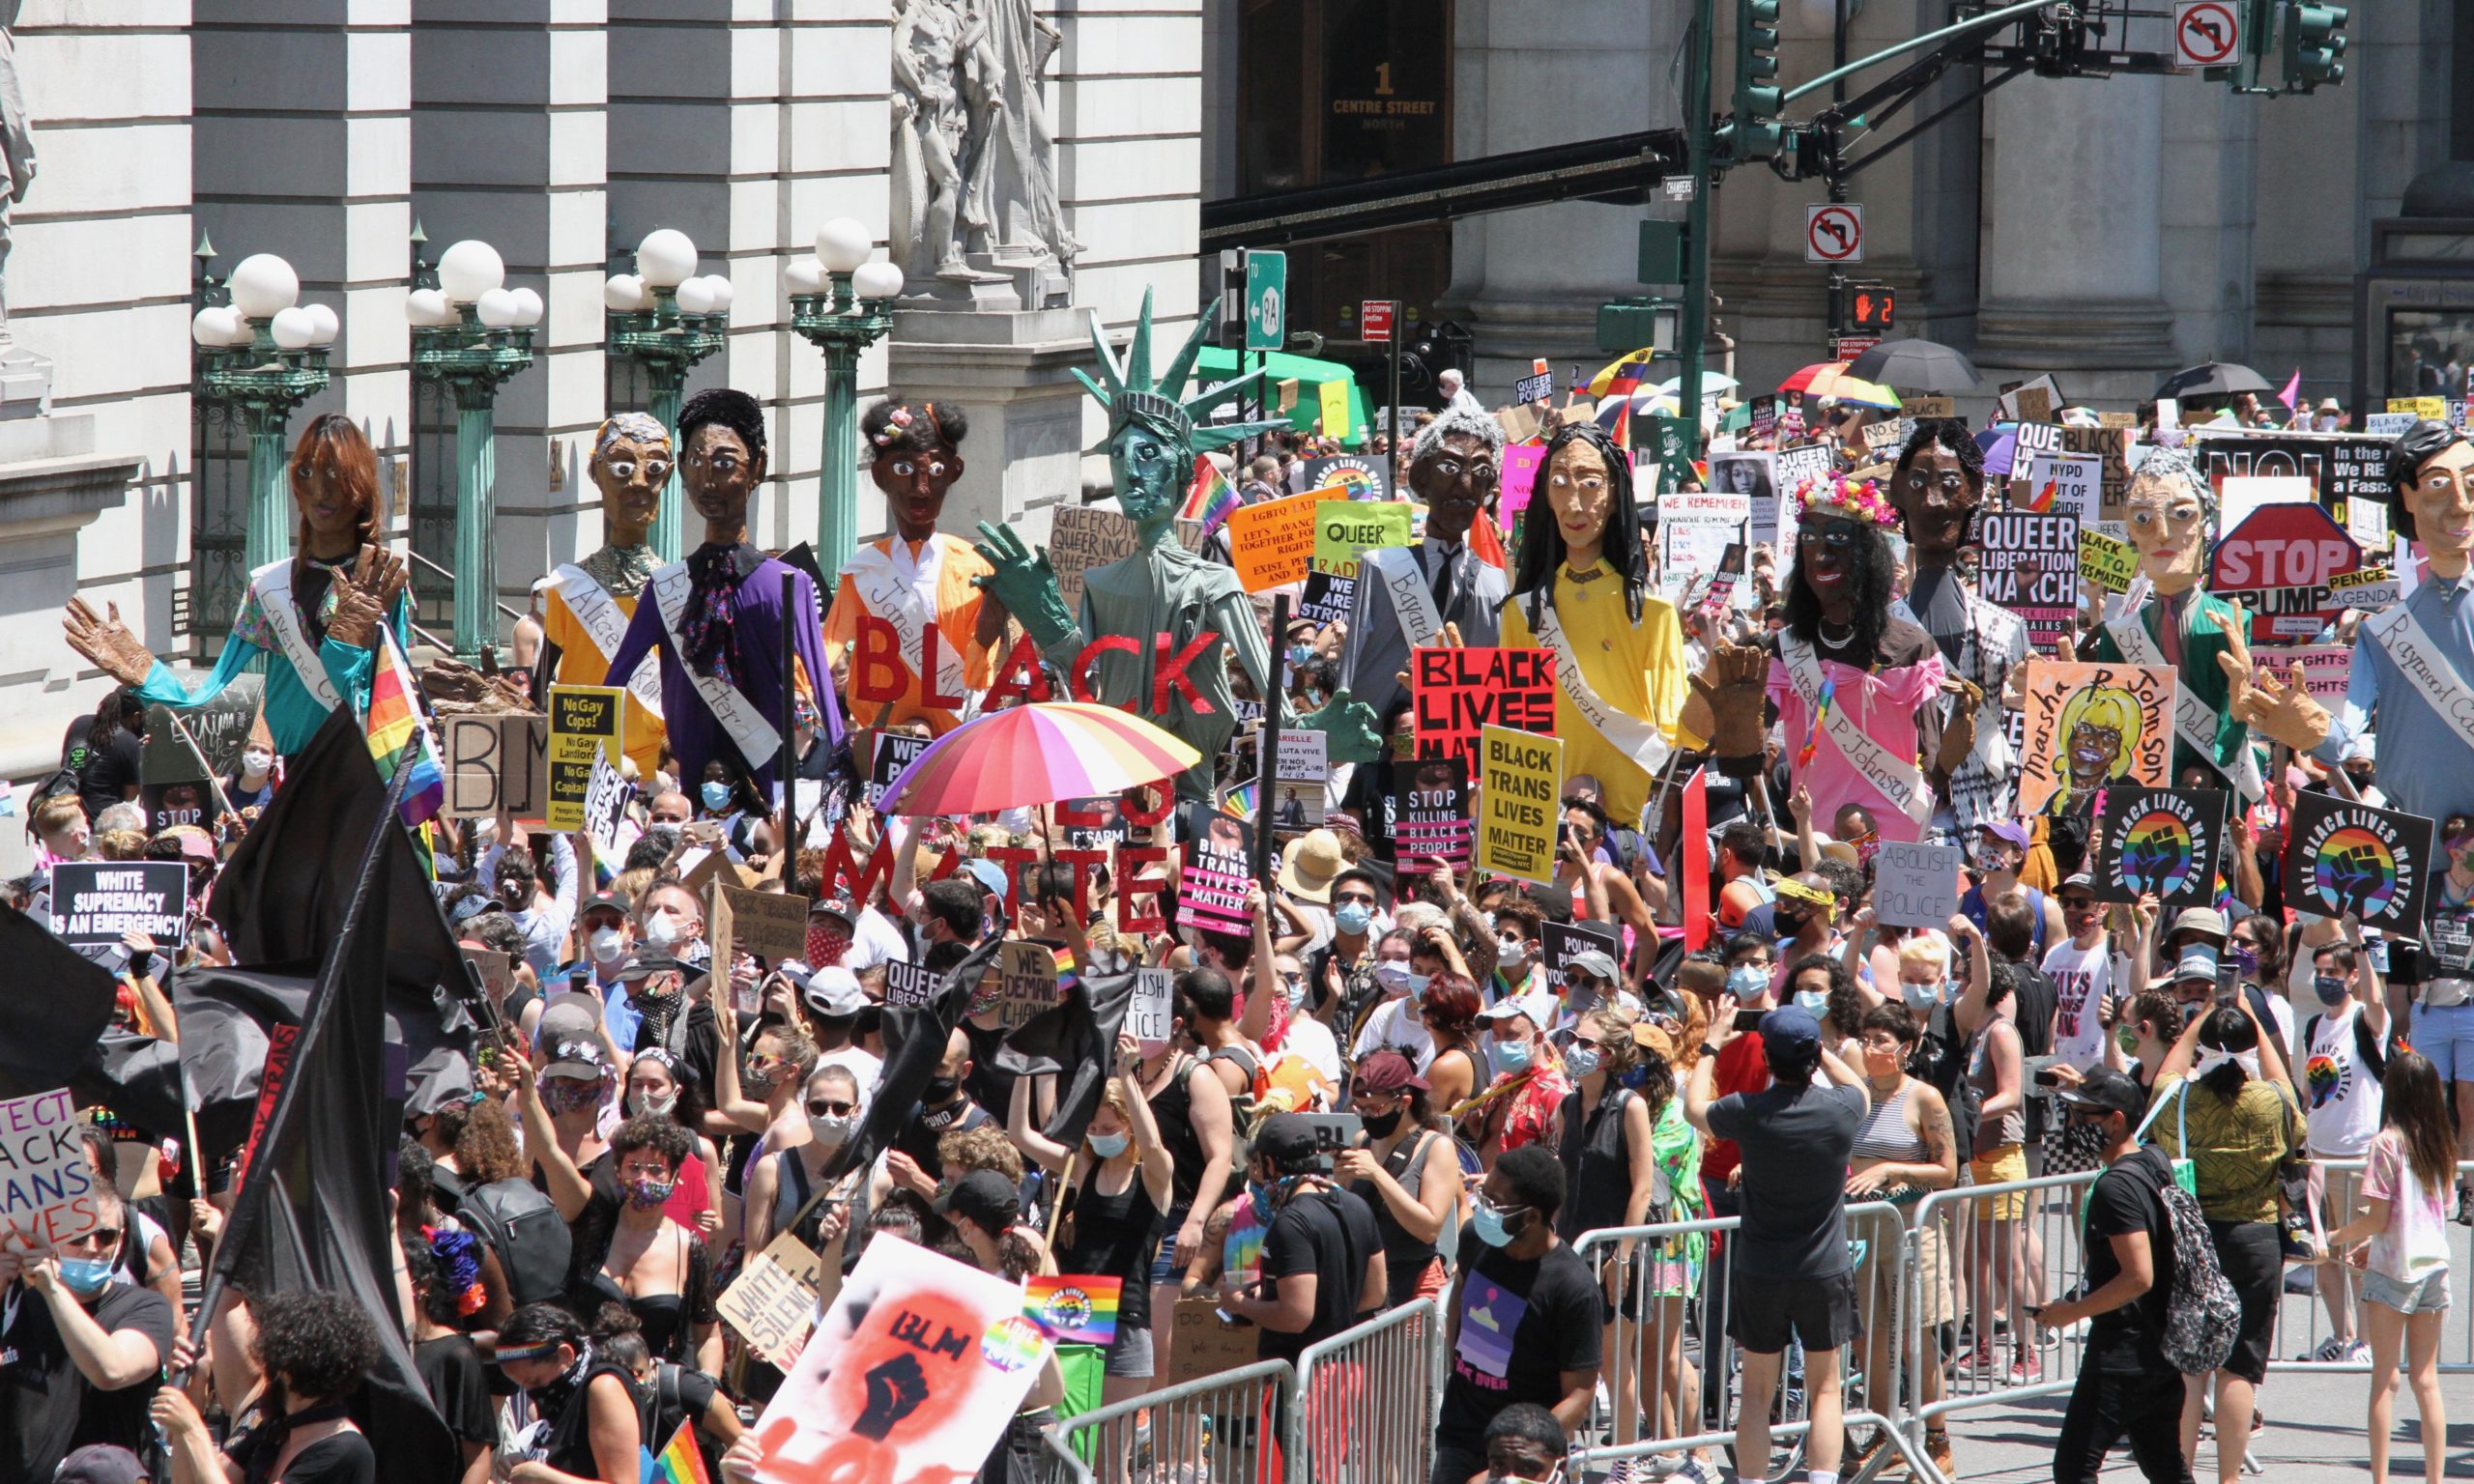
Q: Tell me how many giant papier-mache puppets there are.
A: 11